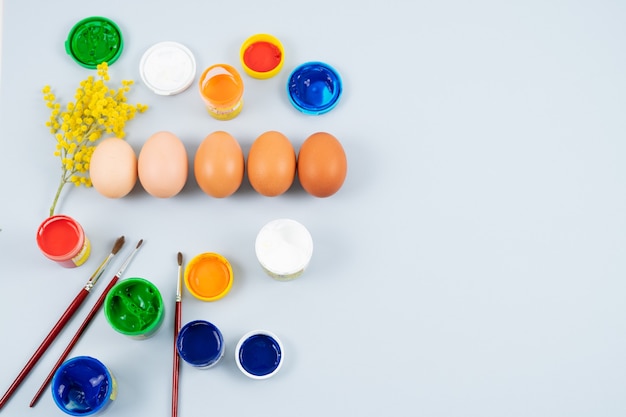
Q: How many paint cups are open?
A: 6